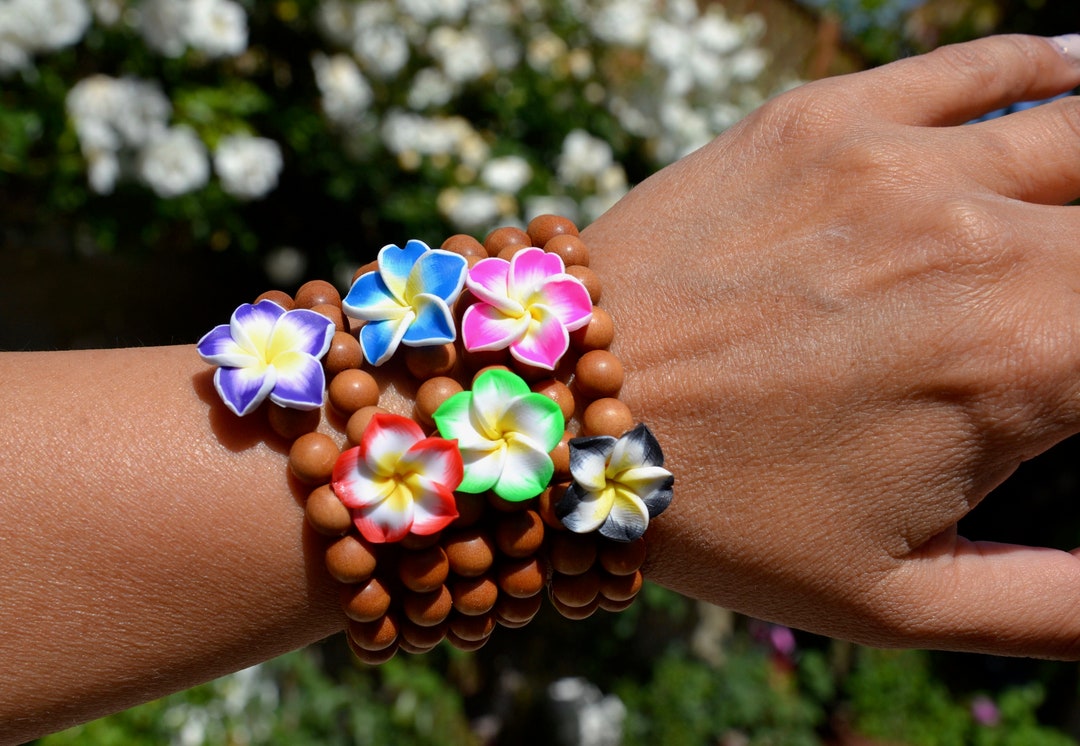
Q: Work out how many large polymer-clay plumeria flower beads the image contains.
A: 6